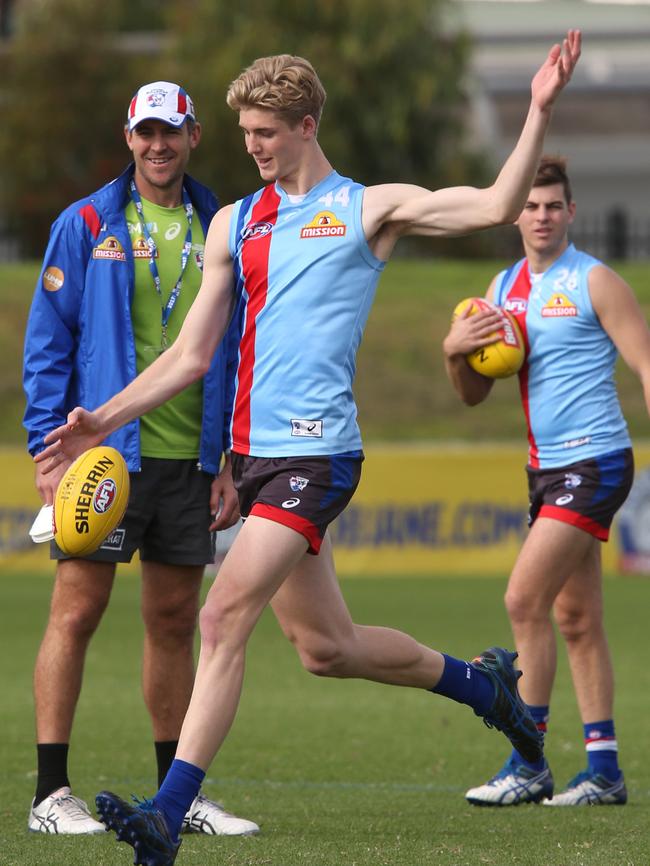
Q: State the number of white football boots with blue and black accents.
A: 2